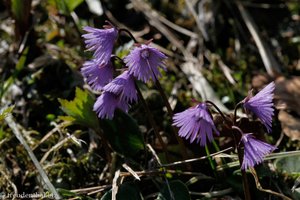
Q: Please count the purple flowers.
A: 8